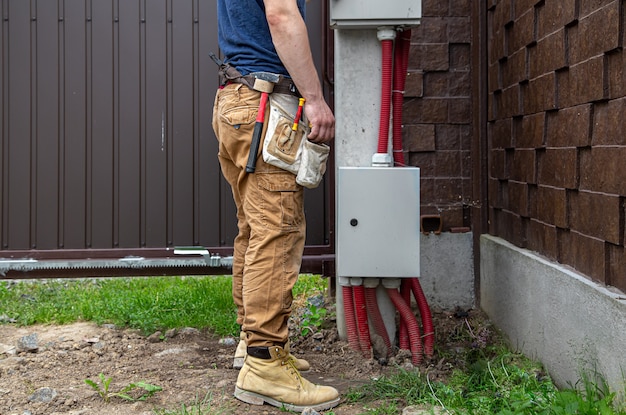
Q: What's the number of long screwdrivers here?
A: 1